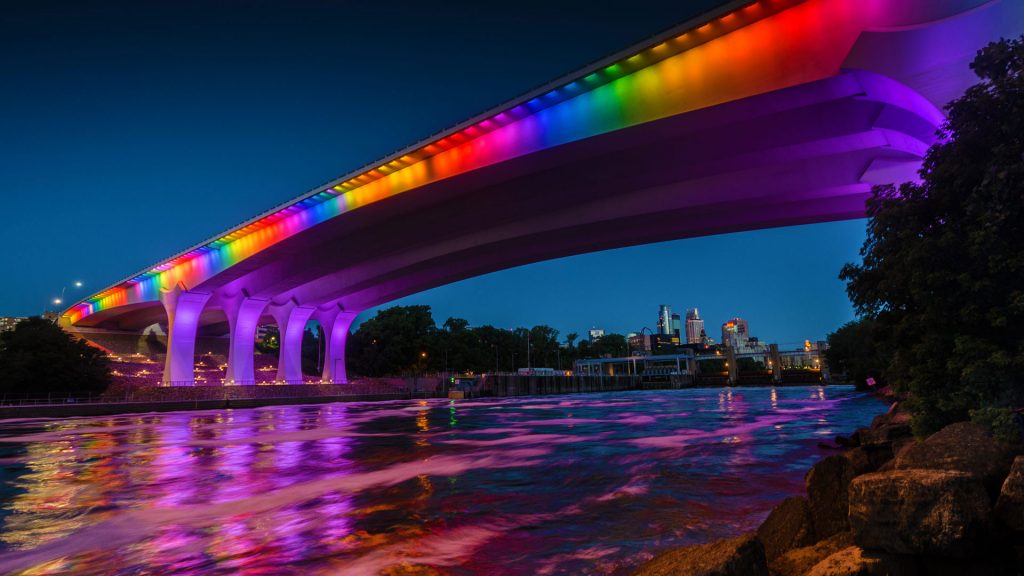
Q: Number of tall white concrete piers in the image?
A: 4